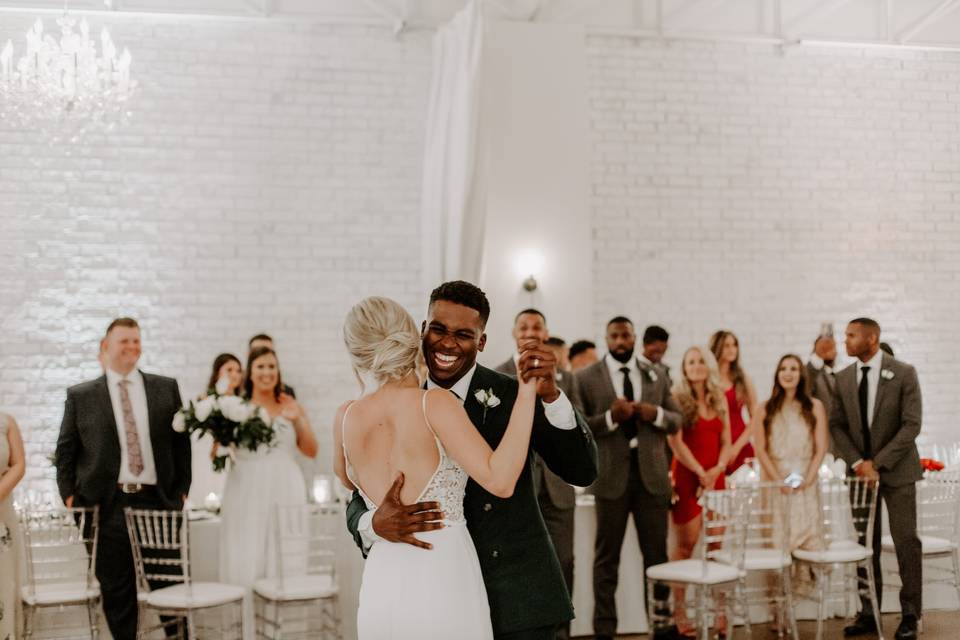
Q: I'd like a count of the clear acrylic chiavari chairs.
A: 7